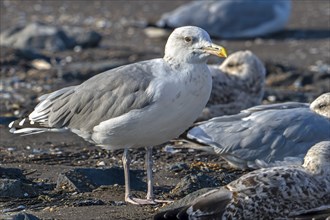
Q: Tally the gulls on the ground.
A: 5